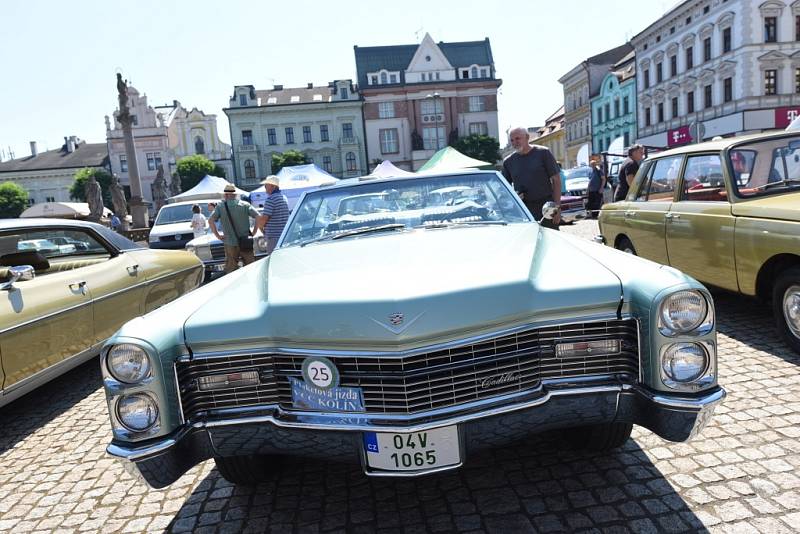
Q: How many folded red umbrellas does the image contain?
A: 0